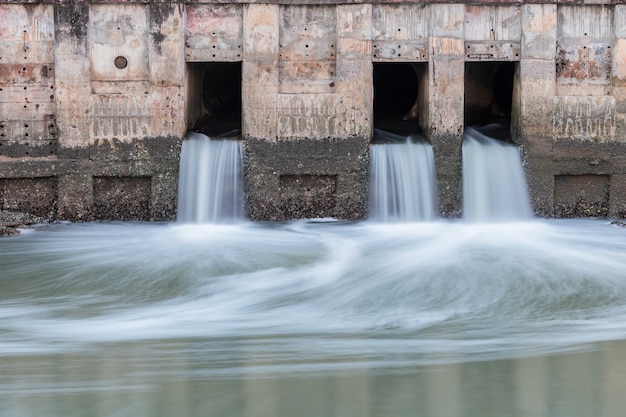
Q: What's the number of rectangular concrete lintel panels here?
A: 3